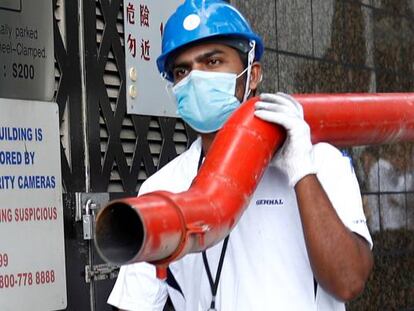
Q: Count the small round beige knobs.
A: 2